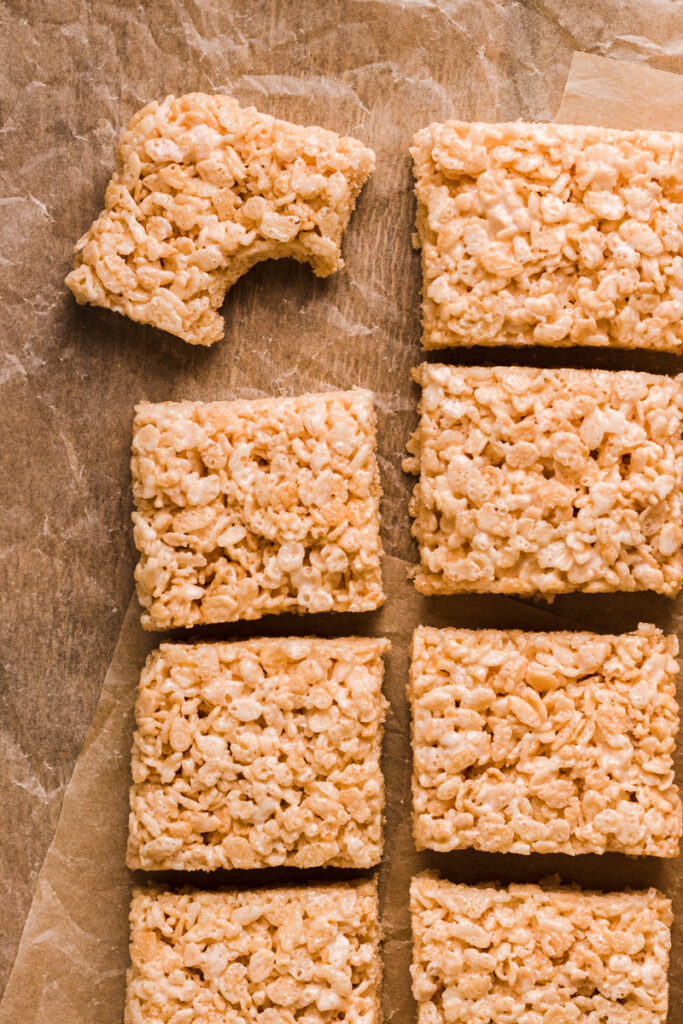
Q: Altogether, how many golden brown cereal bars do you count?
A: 8